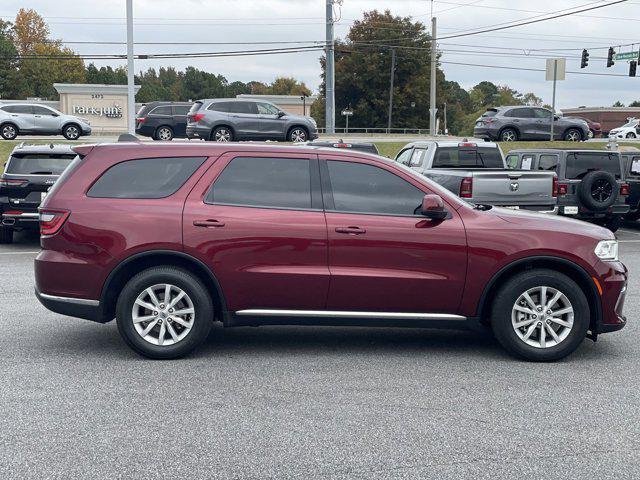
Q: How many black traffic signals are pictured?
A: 3